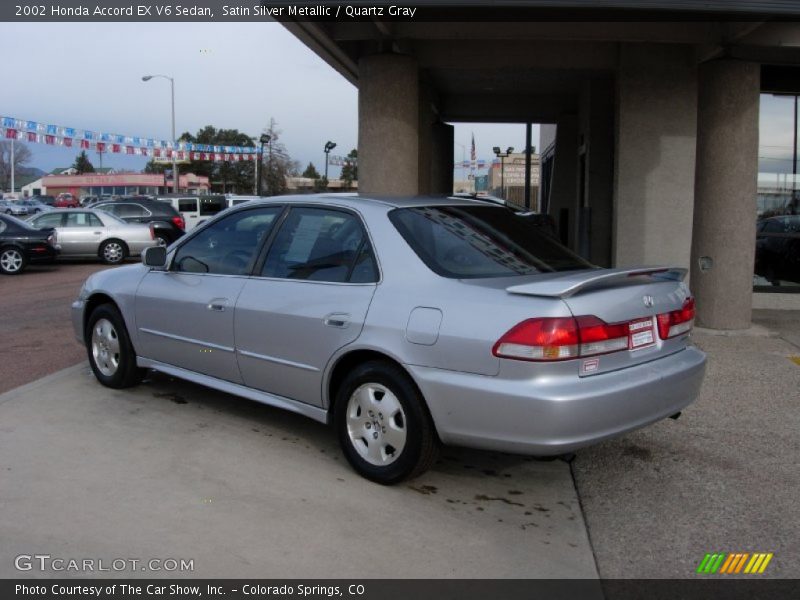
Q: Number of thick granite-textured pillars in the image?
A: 3